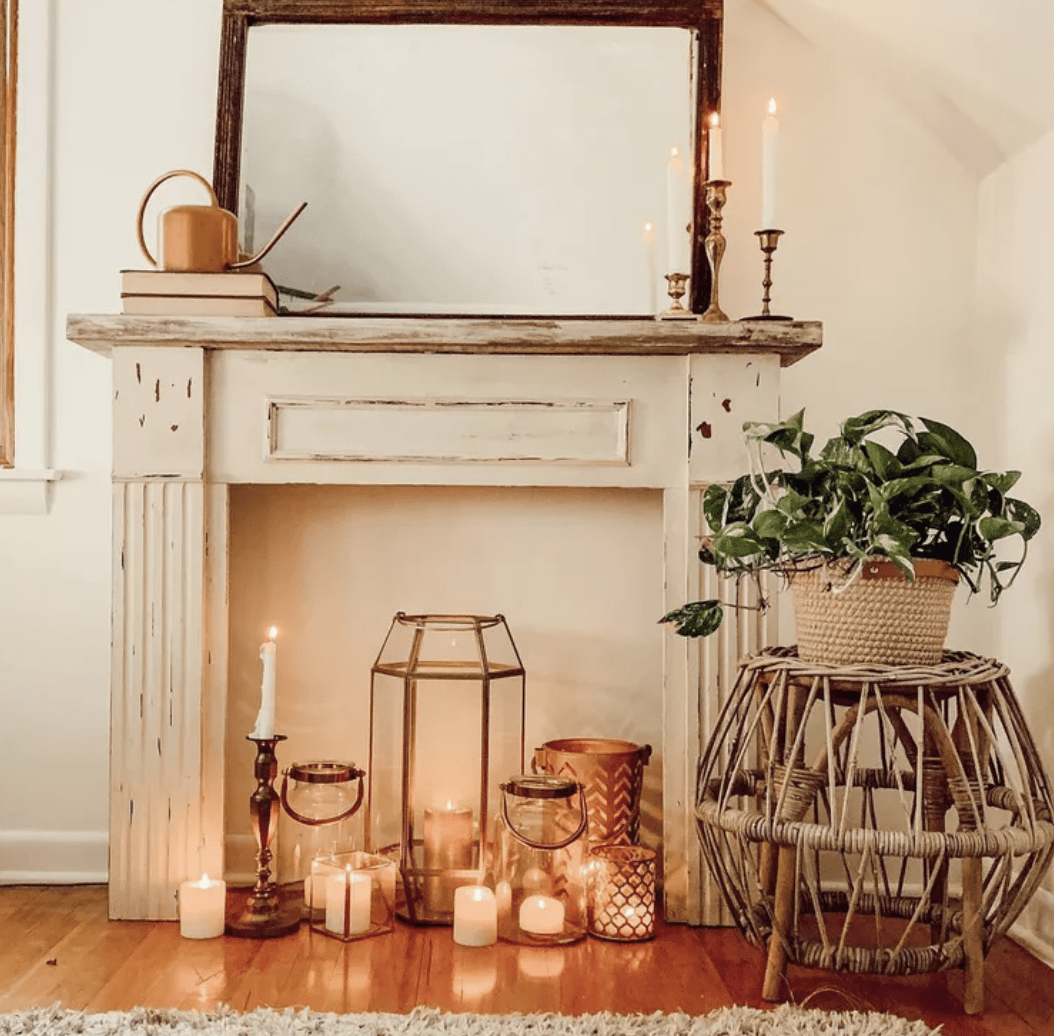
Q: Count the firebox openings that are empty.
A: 0